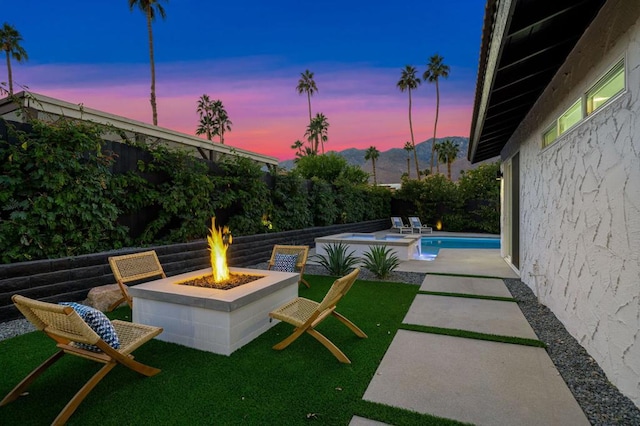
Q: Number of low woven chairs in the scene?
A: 4